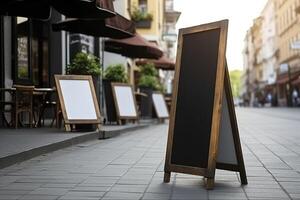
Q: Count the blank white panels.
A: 3